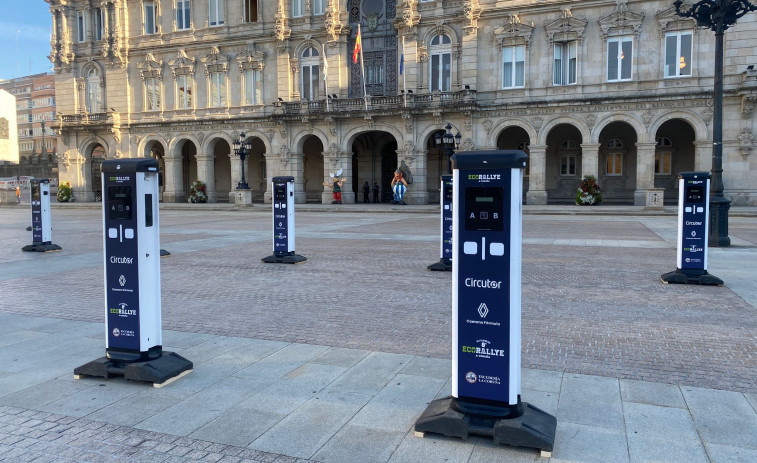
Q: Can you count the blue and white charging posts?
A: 6